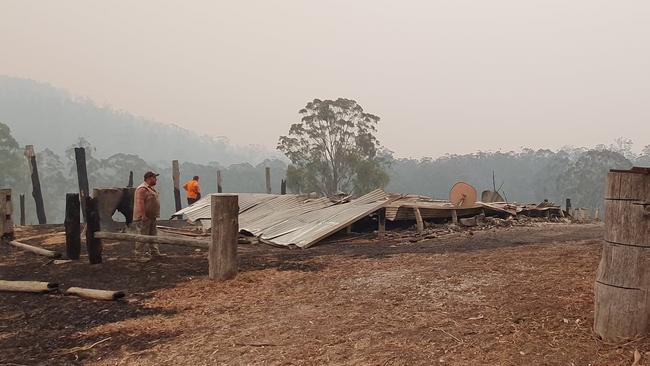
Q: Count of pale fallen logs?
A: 3